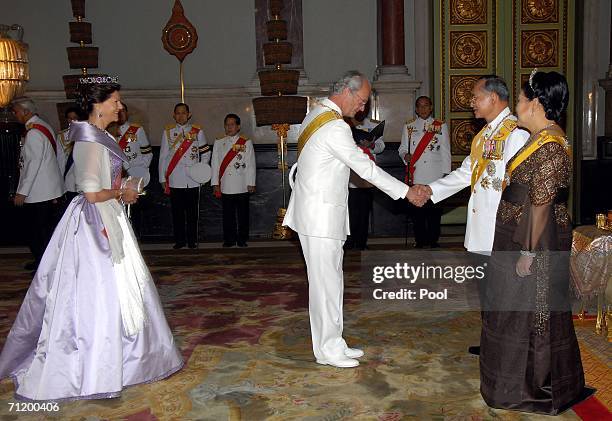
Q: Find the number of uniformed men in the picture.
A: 9